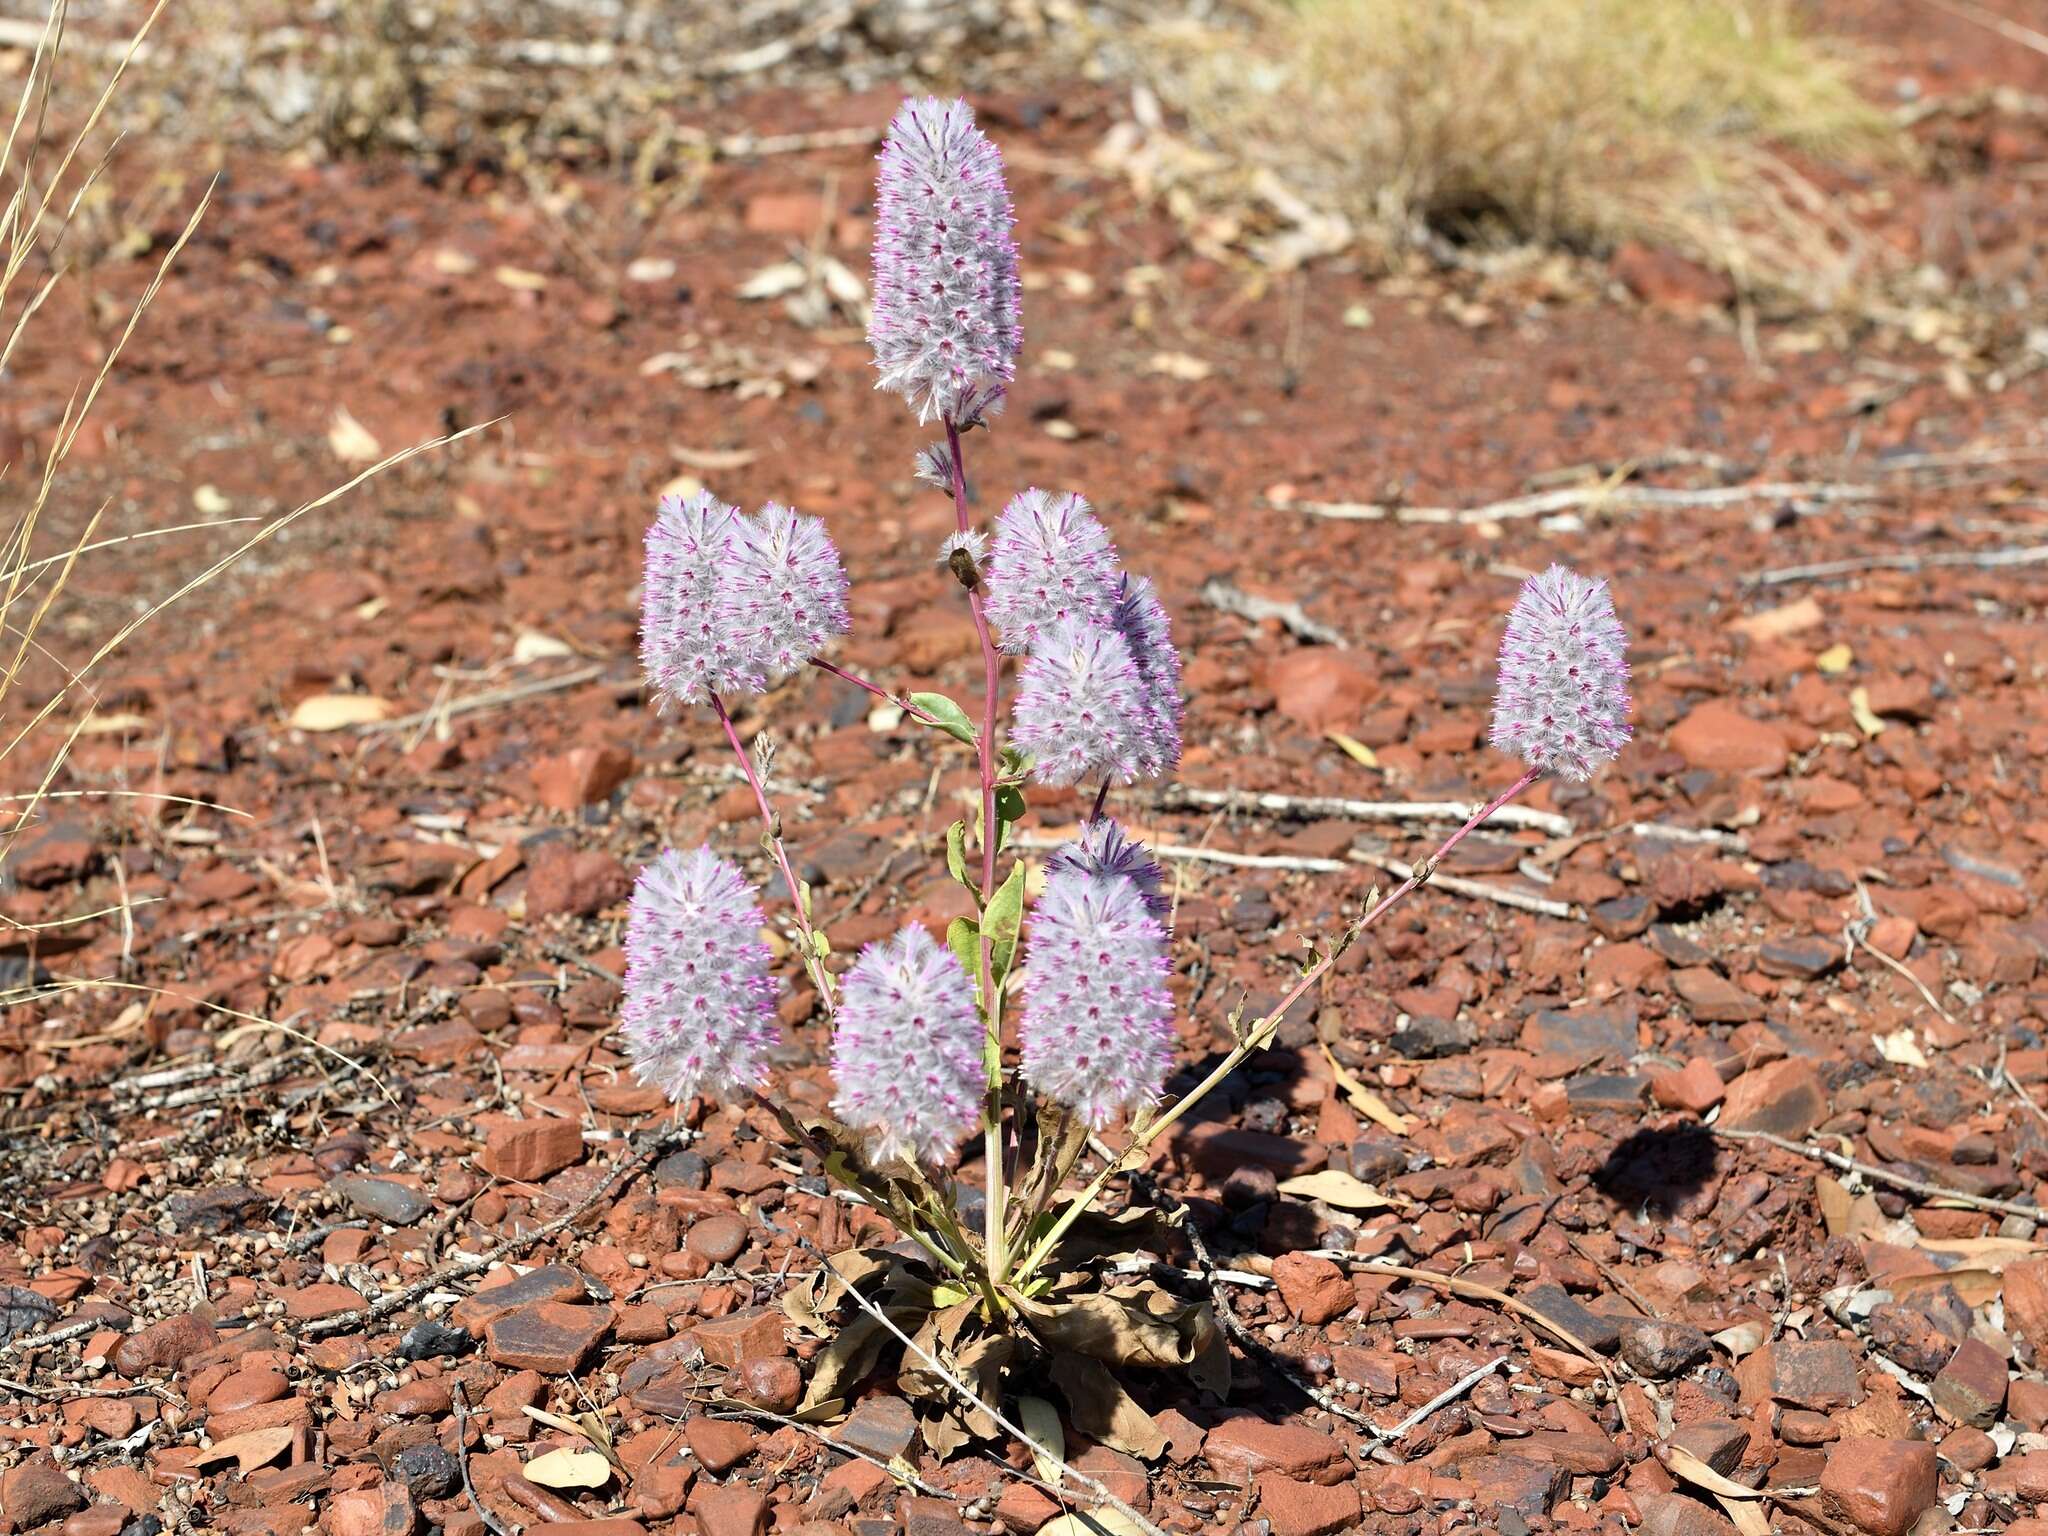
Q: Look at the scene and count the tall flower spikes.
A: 11